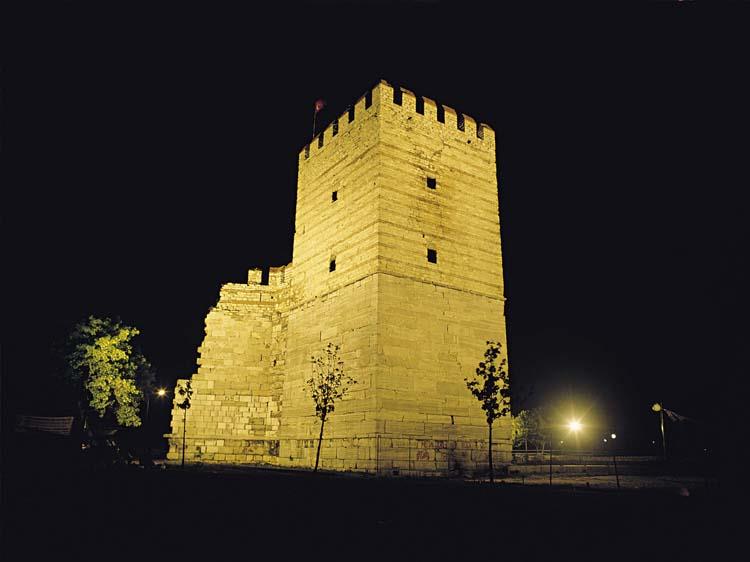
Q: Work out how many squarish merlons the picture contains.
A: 13